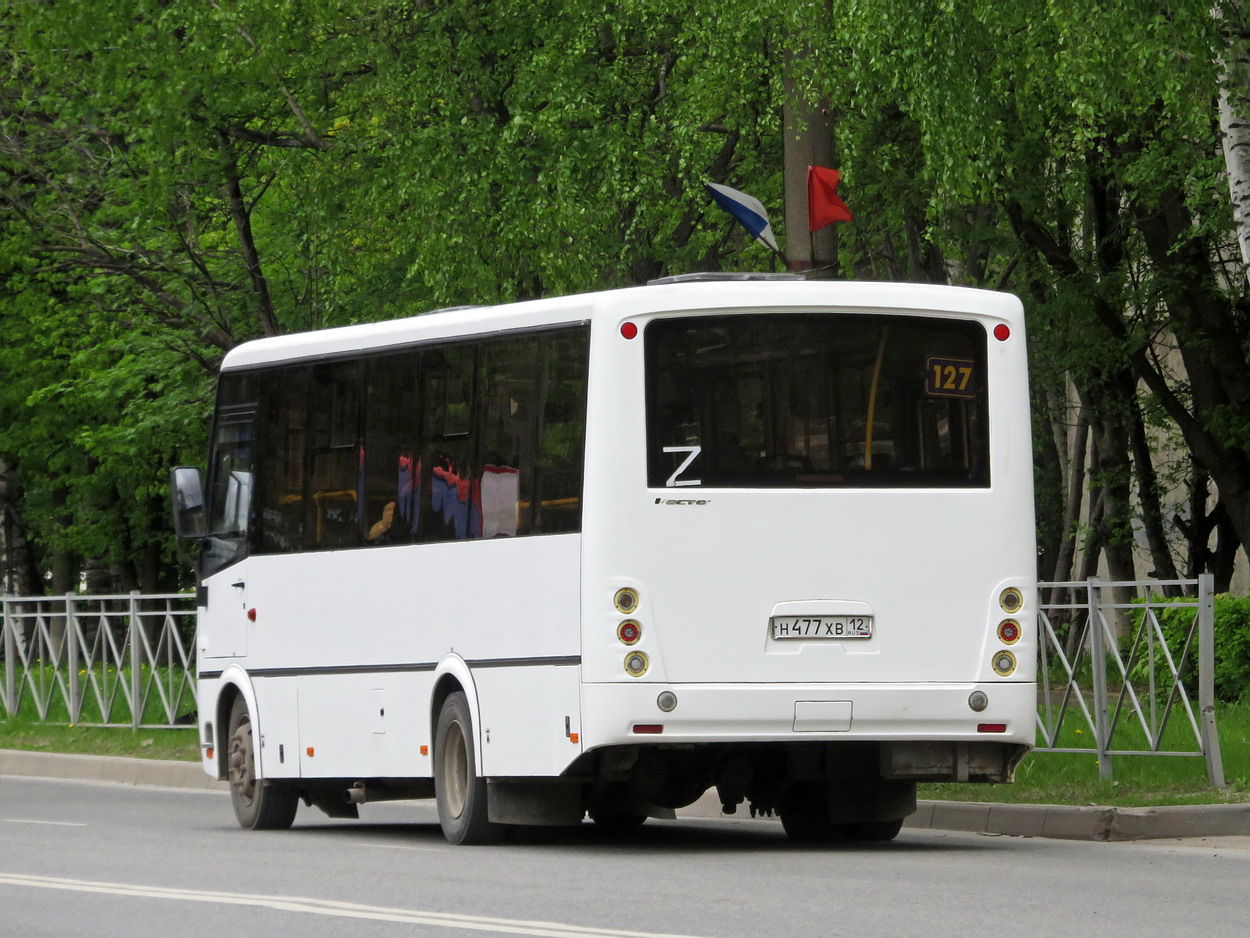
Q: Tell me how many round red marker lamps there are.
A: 2